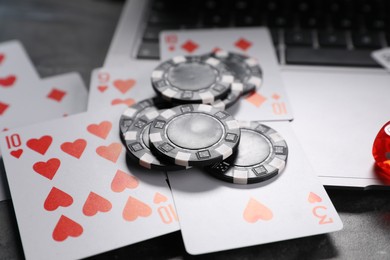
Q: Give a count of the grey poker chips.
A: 7